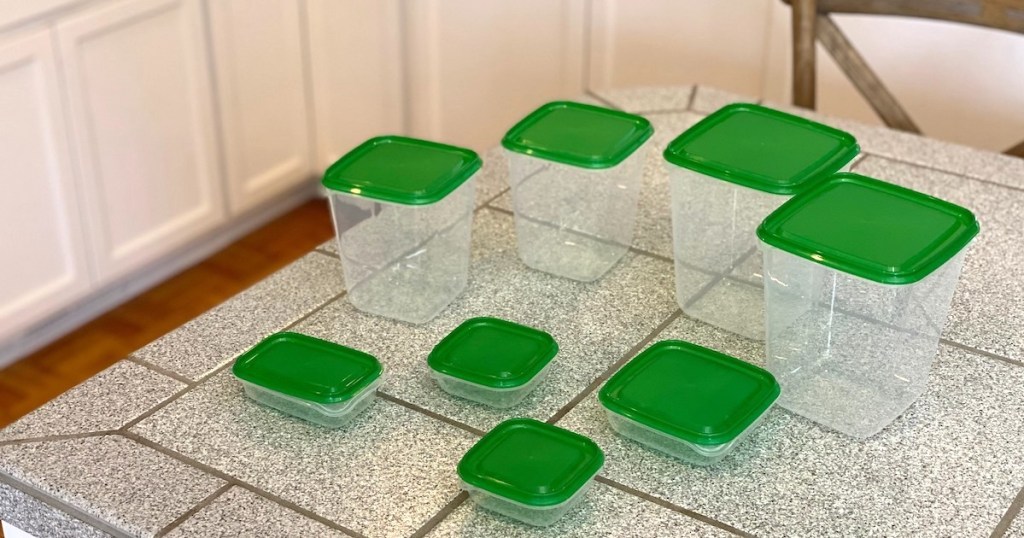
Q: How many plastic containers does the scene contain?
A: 8